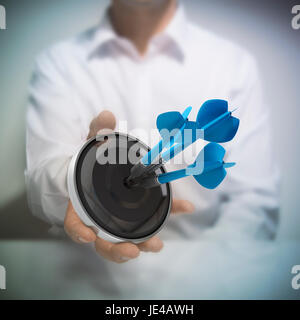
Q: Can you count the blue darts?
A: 3